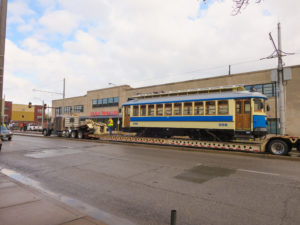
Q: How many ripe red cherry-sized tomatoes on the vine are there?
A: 0